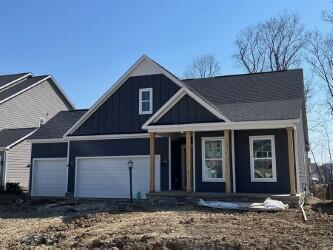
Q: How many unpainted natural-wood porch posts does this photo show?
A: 4